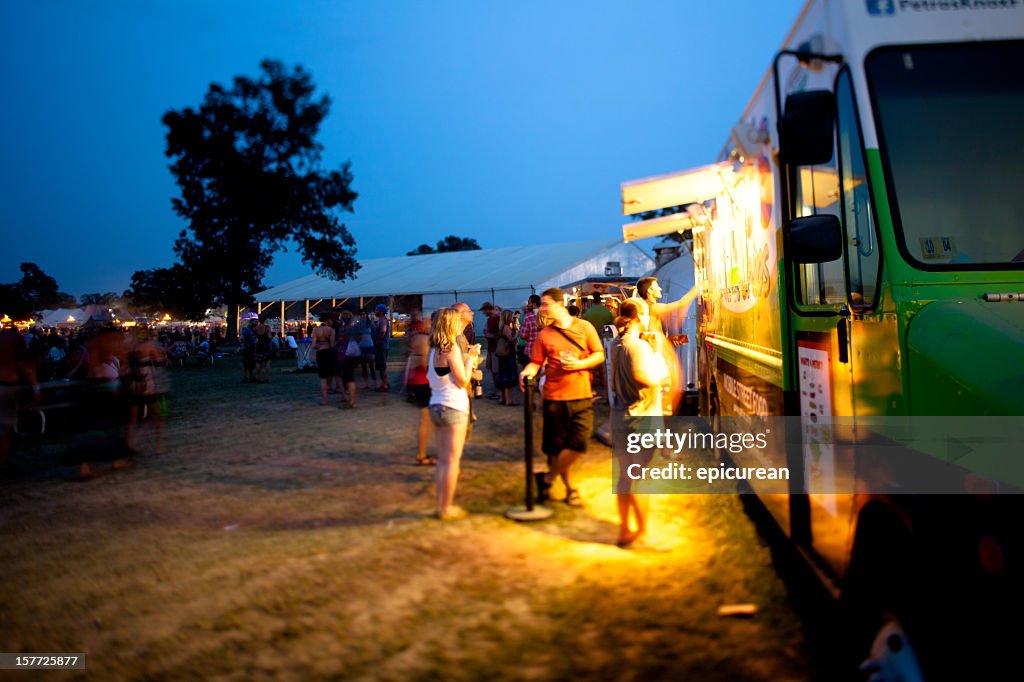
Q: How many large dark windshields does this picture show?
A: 1